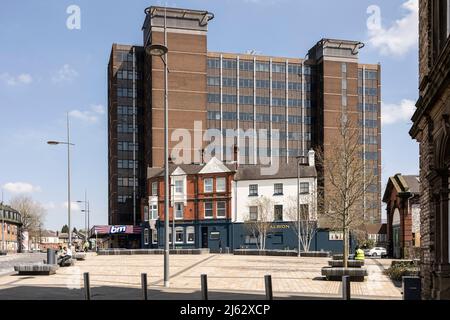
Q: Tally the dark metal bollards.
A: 5